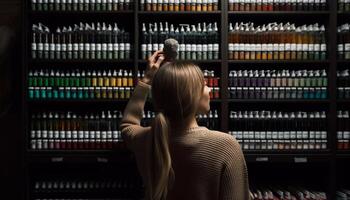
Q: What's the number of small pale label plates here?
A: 4